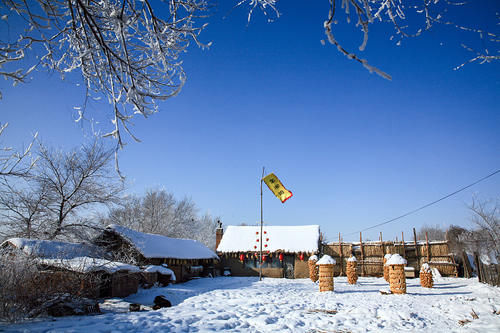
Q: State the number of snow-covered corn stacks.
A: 6